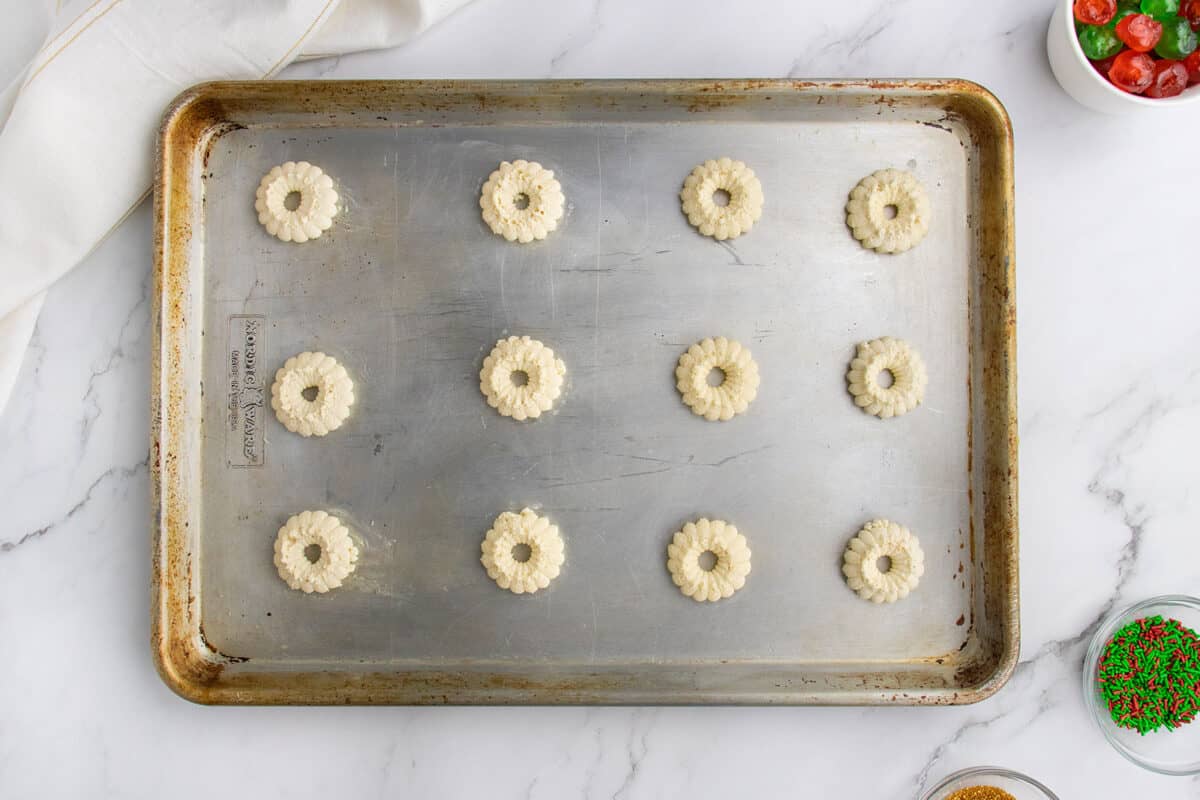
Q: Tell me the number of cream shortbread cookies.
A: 12